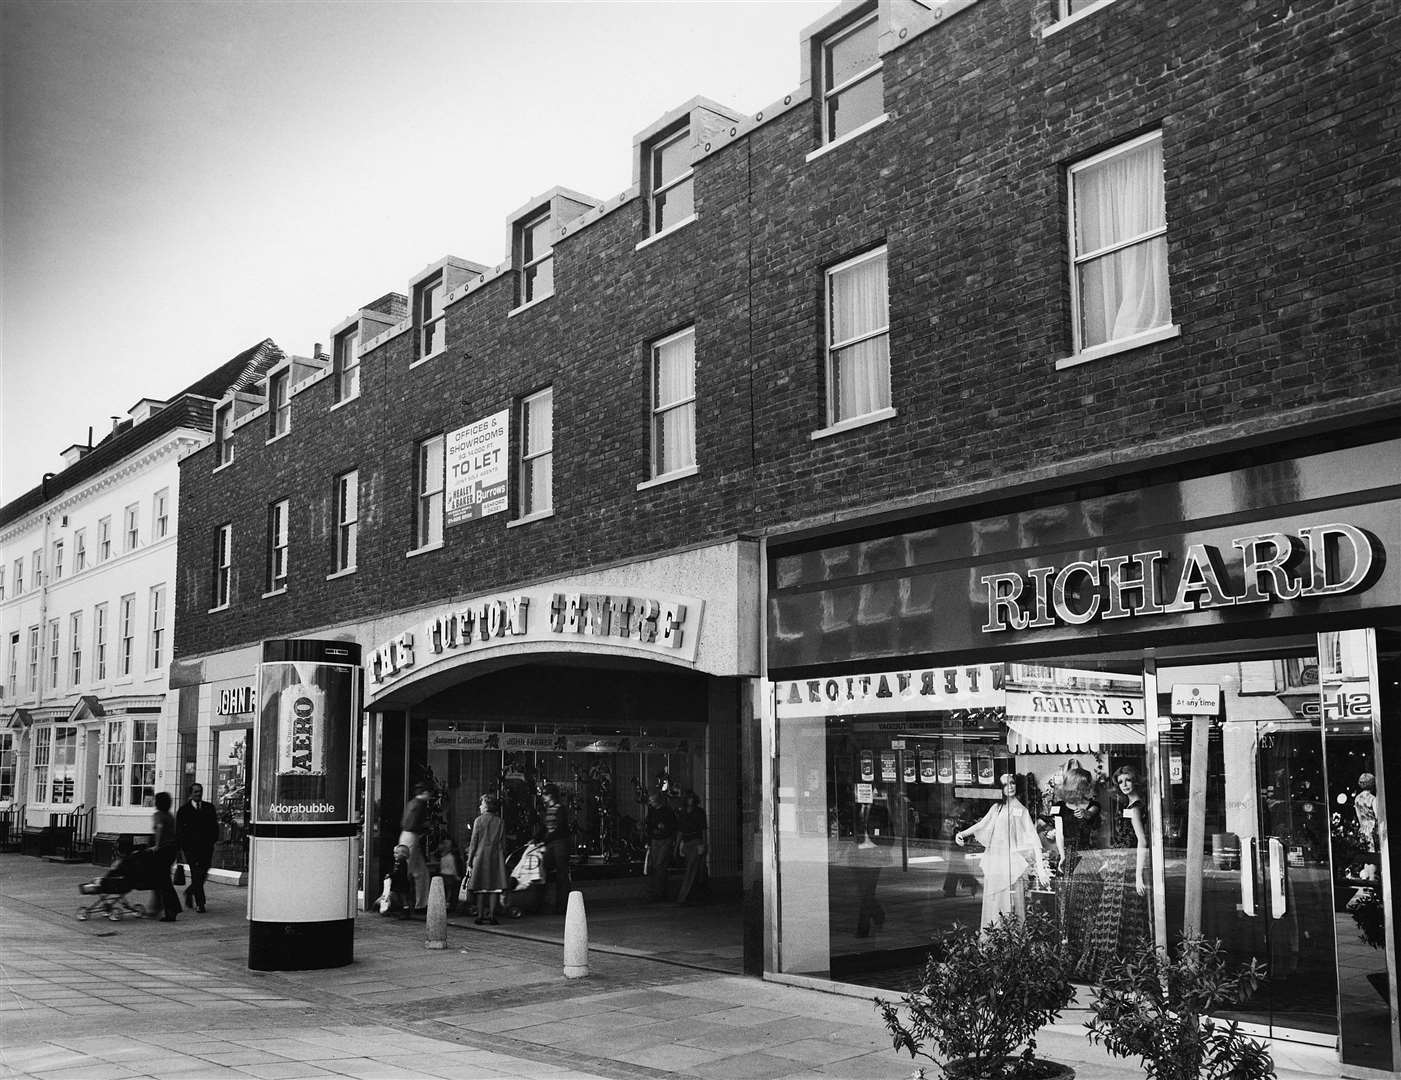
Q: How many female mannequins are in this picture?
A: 3